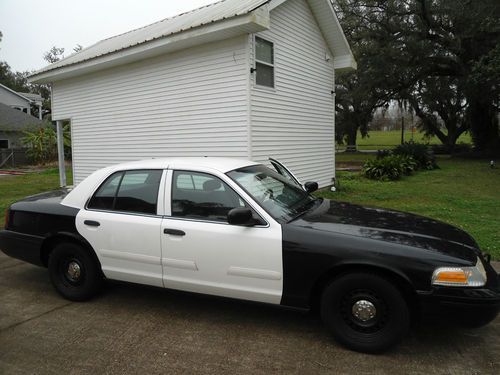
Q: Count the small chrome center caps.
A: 2